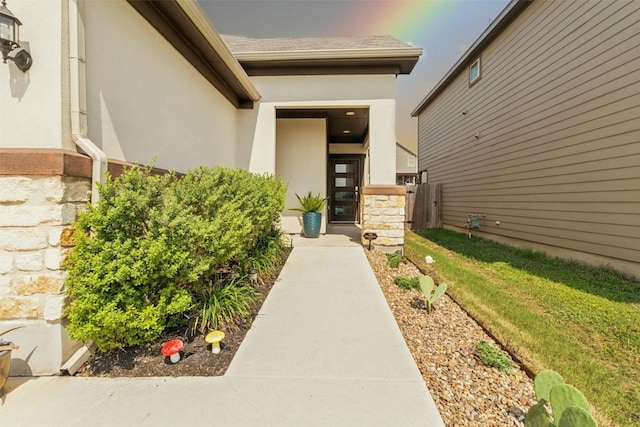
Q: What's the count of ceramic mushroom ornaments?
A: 2